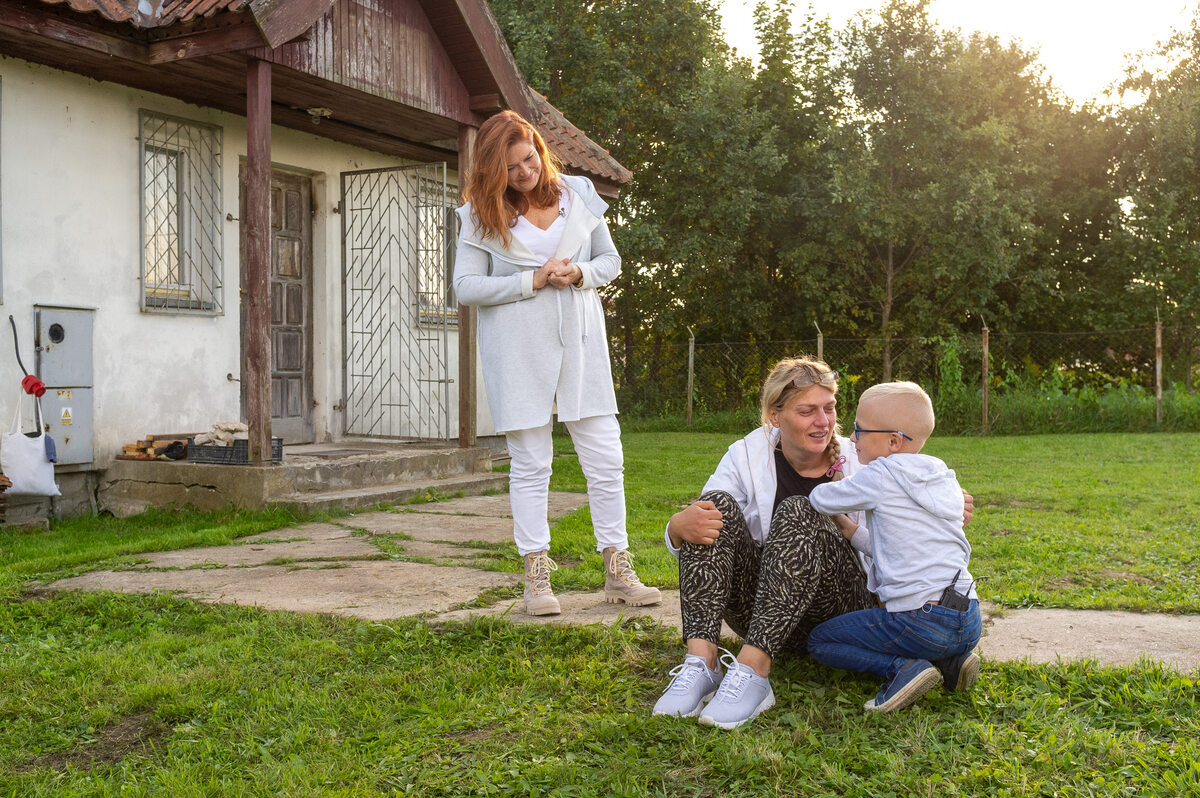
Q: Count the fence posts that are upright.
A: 4